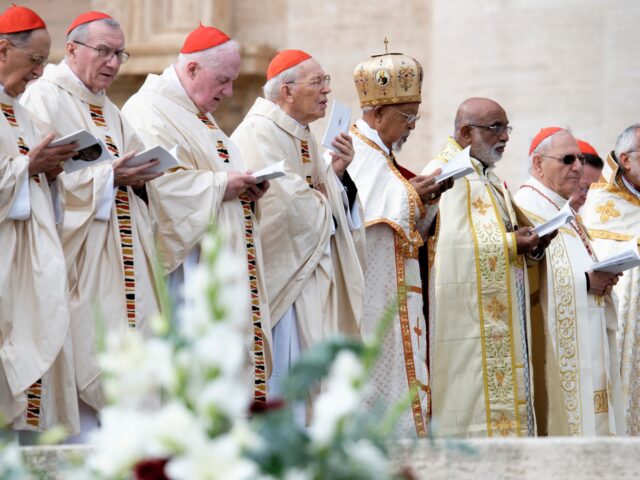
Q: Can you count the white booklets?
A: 7